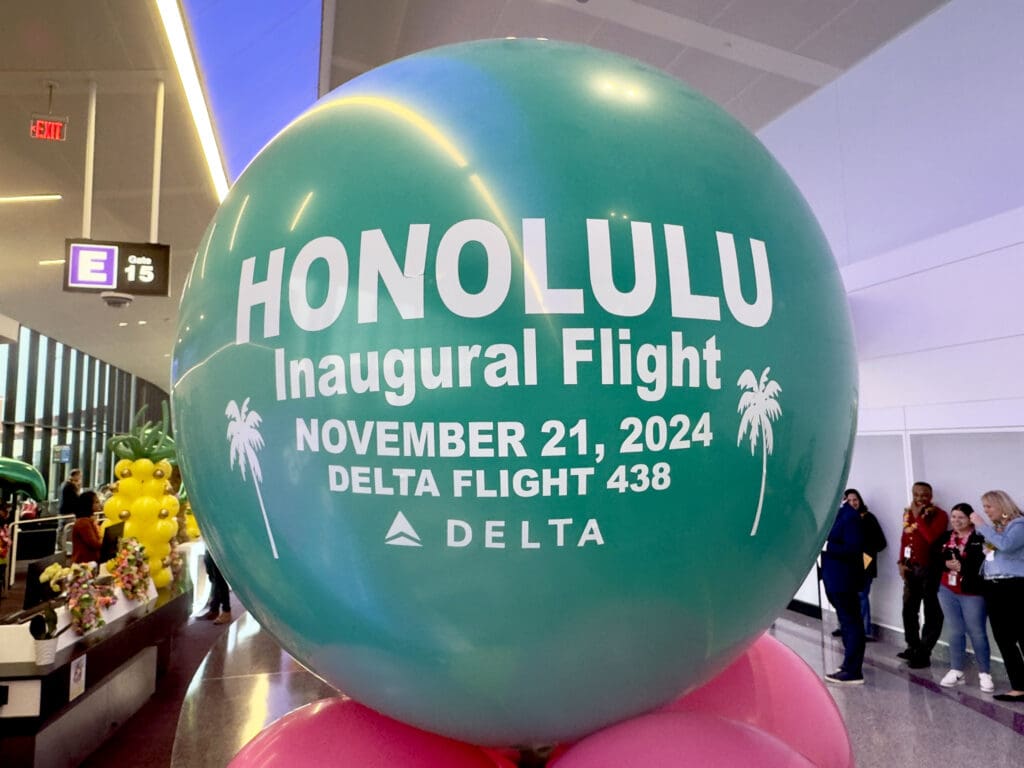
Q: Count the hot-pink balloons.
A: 3